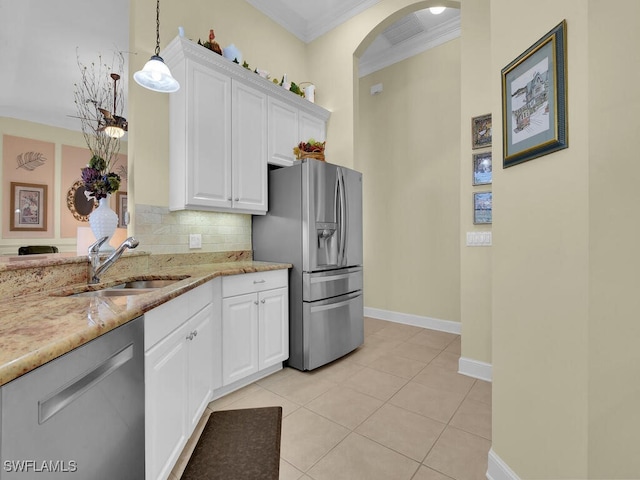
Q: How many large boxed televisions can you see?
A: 0